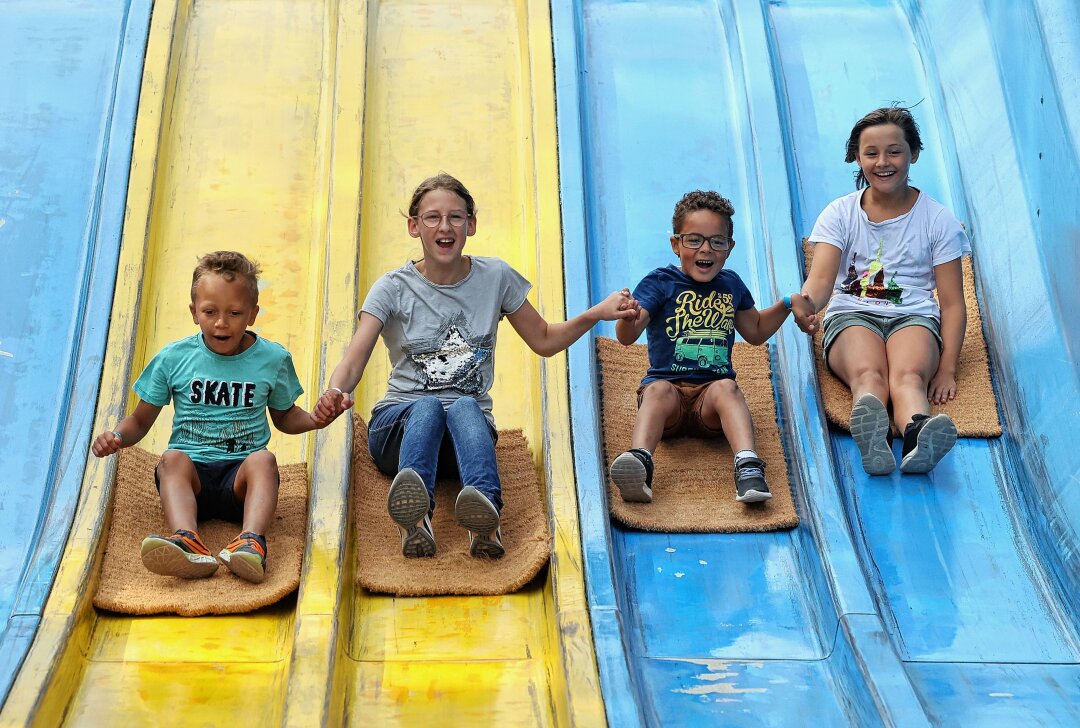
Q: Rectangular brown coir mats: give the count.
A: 4